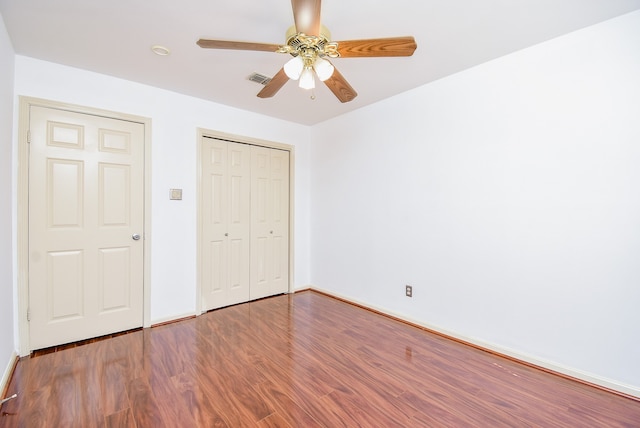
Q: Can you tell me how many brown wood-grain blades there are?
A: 5